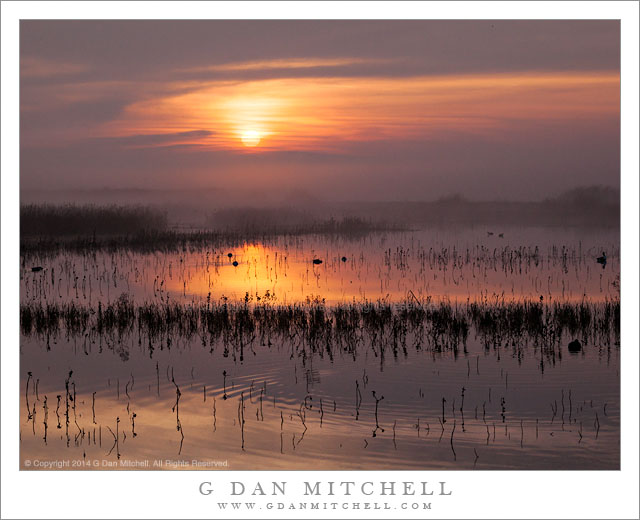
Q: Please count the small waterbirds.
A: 9